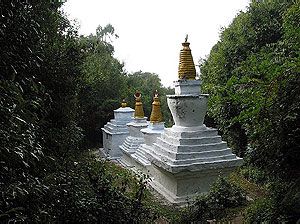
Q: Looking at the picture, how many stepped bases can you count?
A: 4